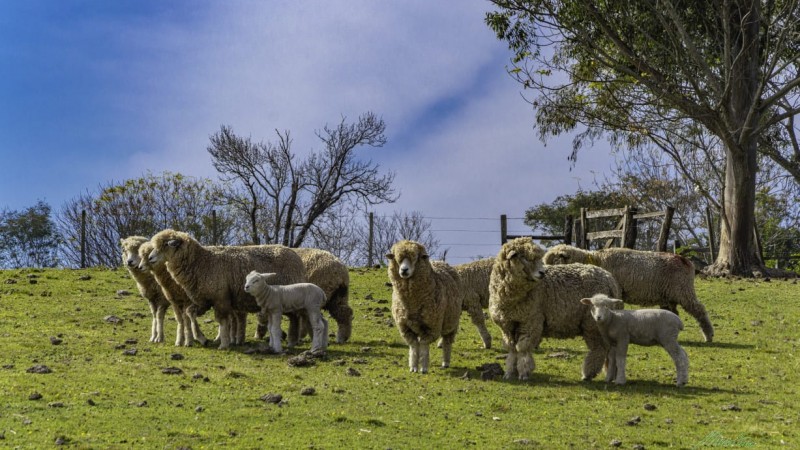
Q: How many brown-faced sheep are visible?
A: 0